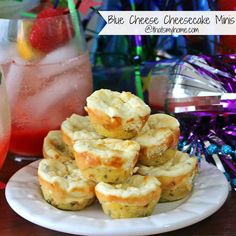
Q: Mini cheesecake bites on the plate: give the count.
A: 8